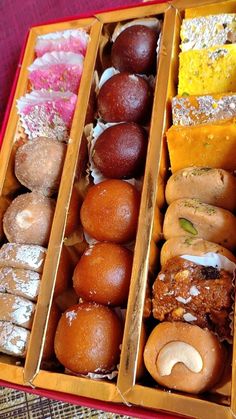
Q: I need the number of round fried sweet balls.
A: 6